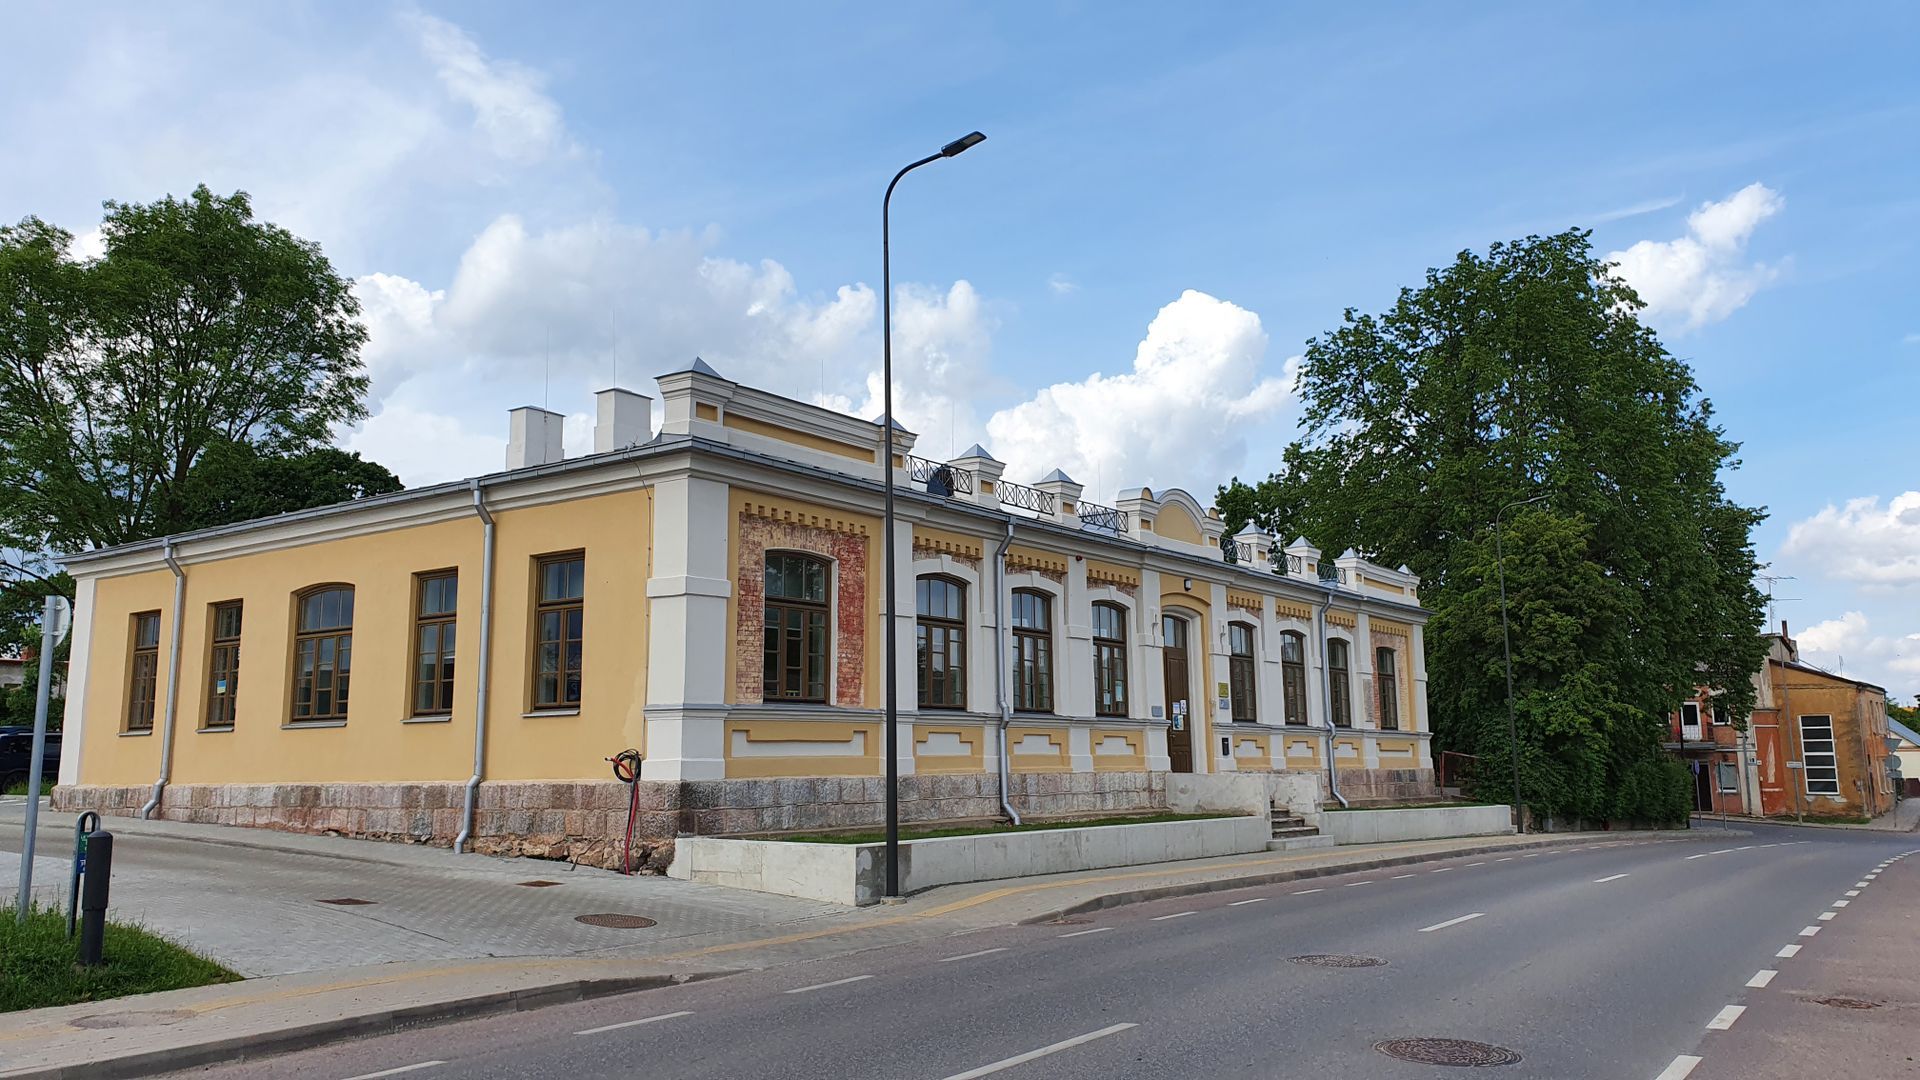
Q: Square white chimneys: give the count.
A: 2